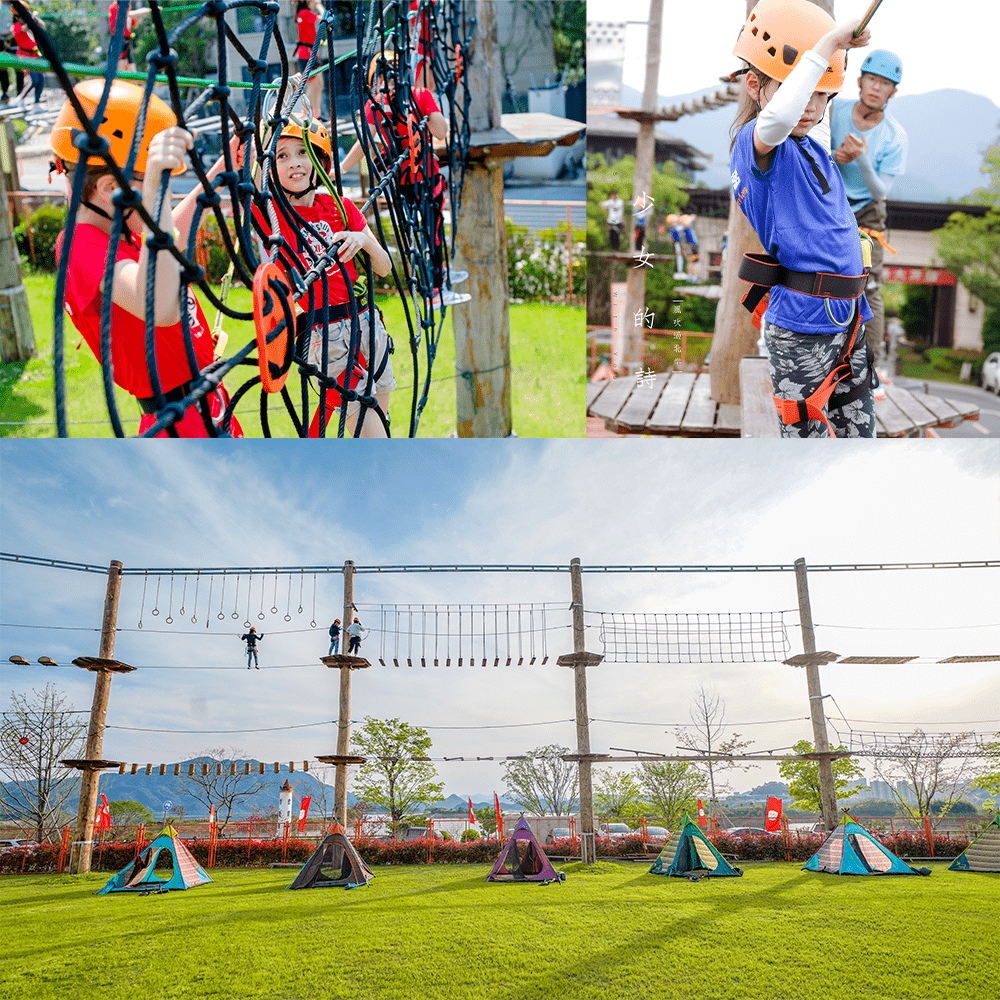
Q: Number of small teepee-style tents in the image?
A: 6